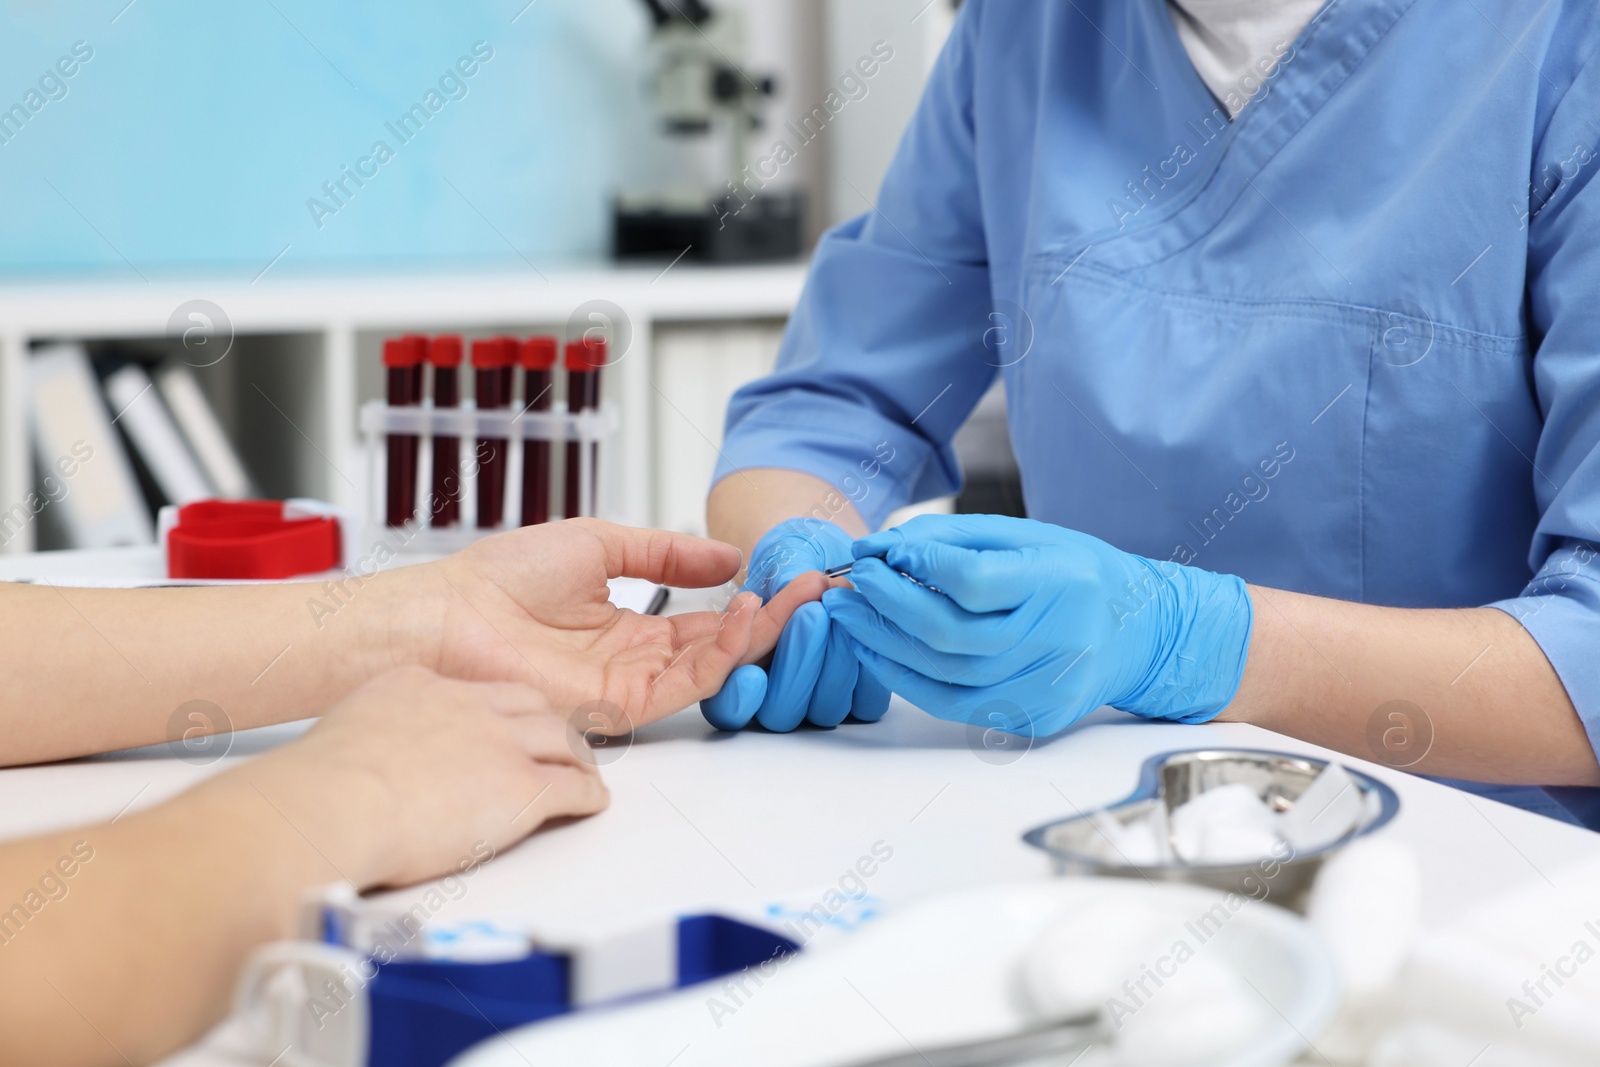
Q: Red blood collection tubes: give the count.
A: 8